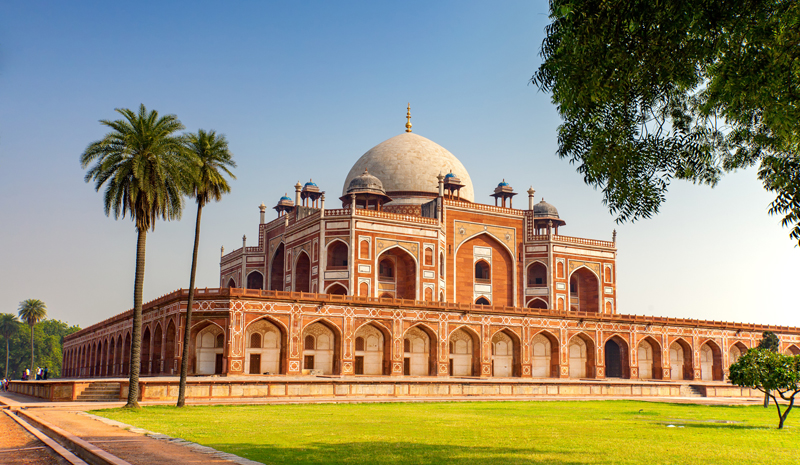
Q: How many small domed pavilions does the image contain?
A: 6